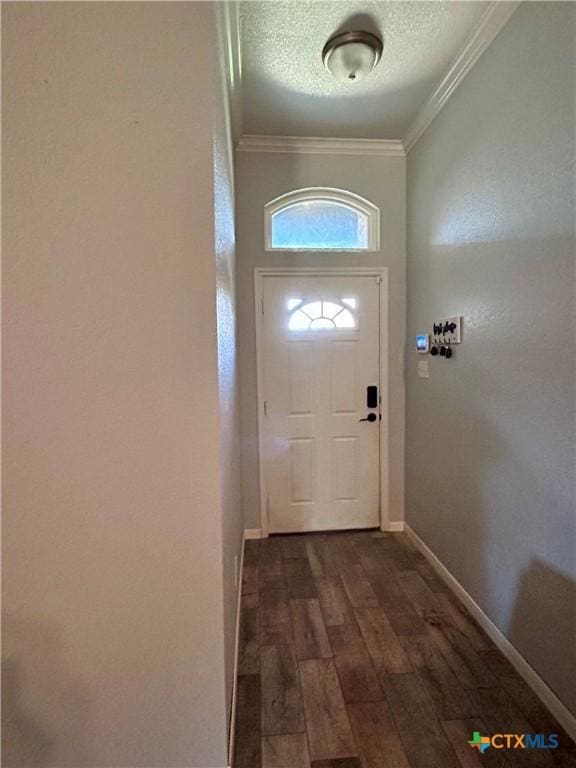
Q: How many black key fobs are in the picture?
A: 3